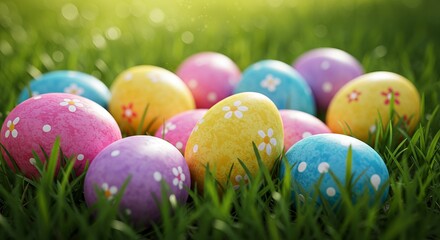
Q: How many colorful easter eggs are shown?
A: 12